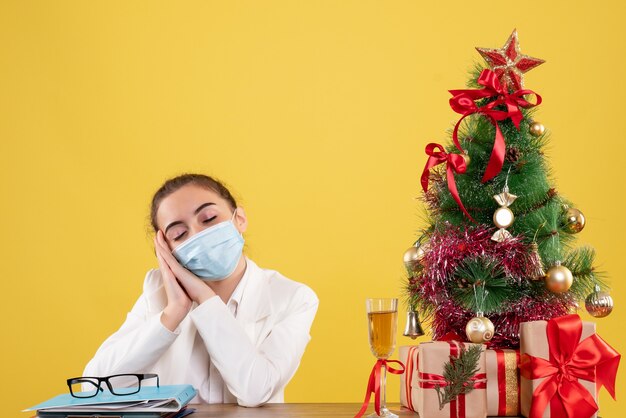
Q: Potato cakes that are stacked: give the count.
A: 0